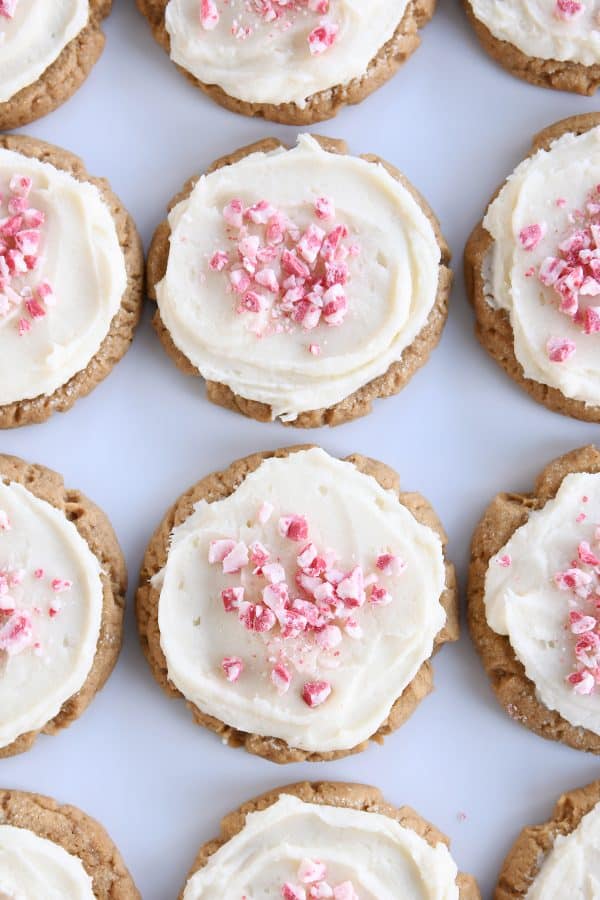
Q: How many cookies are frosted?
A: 12